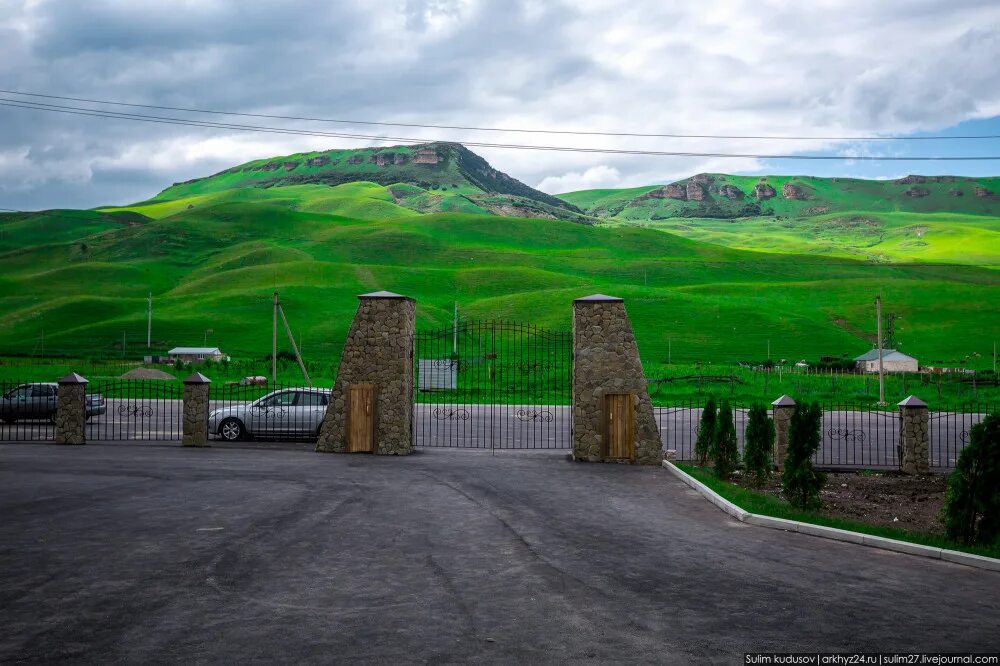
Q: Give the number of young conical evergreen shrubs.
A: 5